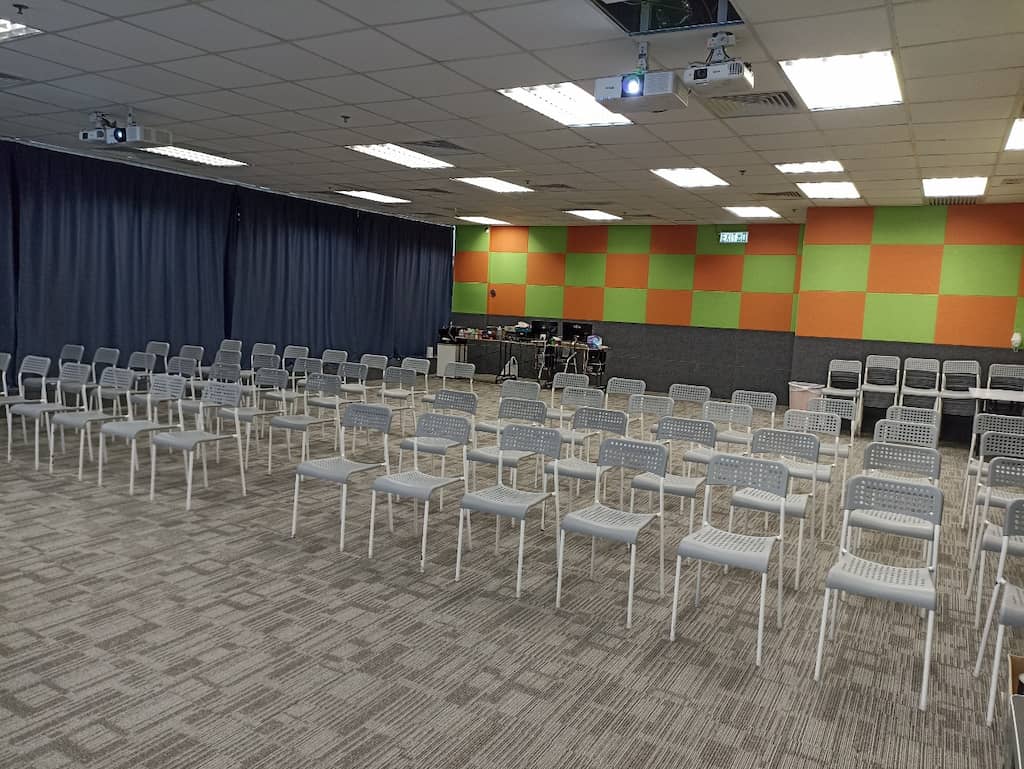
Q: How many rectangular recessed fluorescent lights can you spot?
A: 15